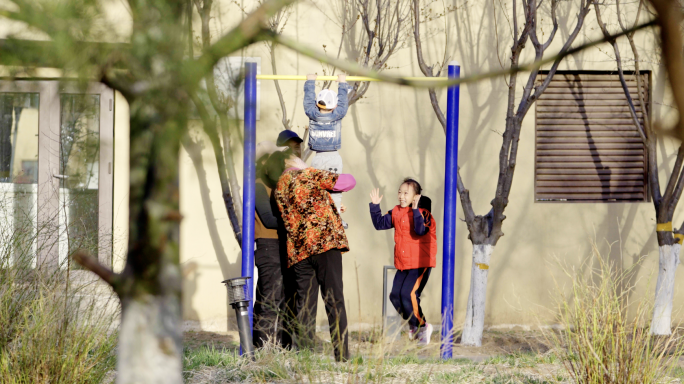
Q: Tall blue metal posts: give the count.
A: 2